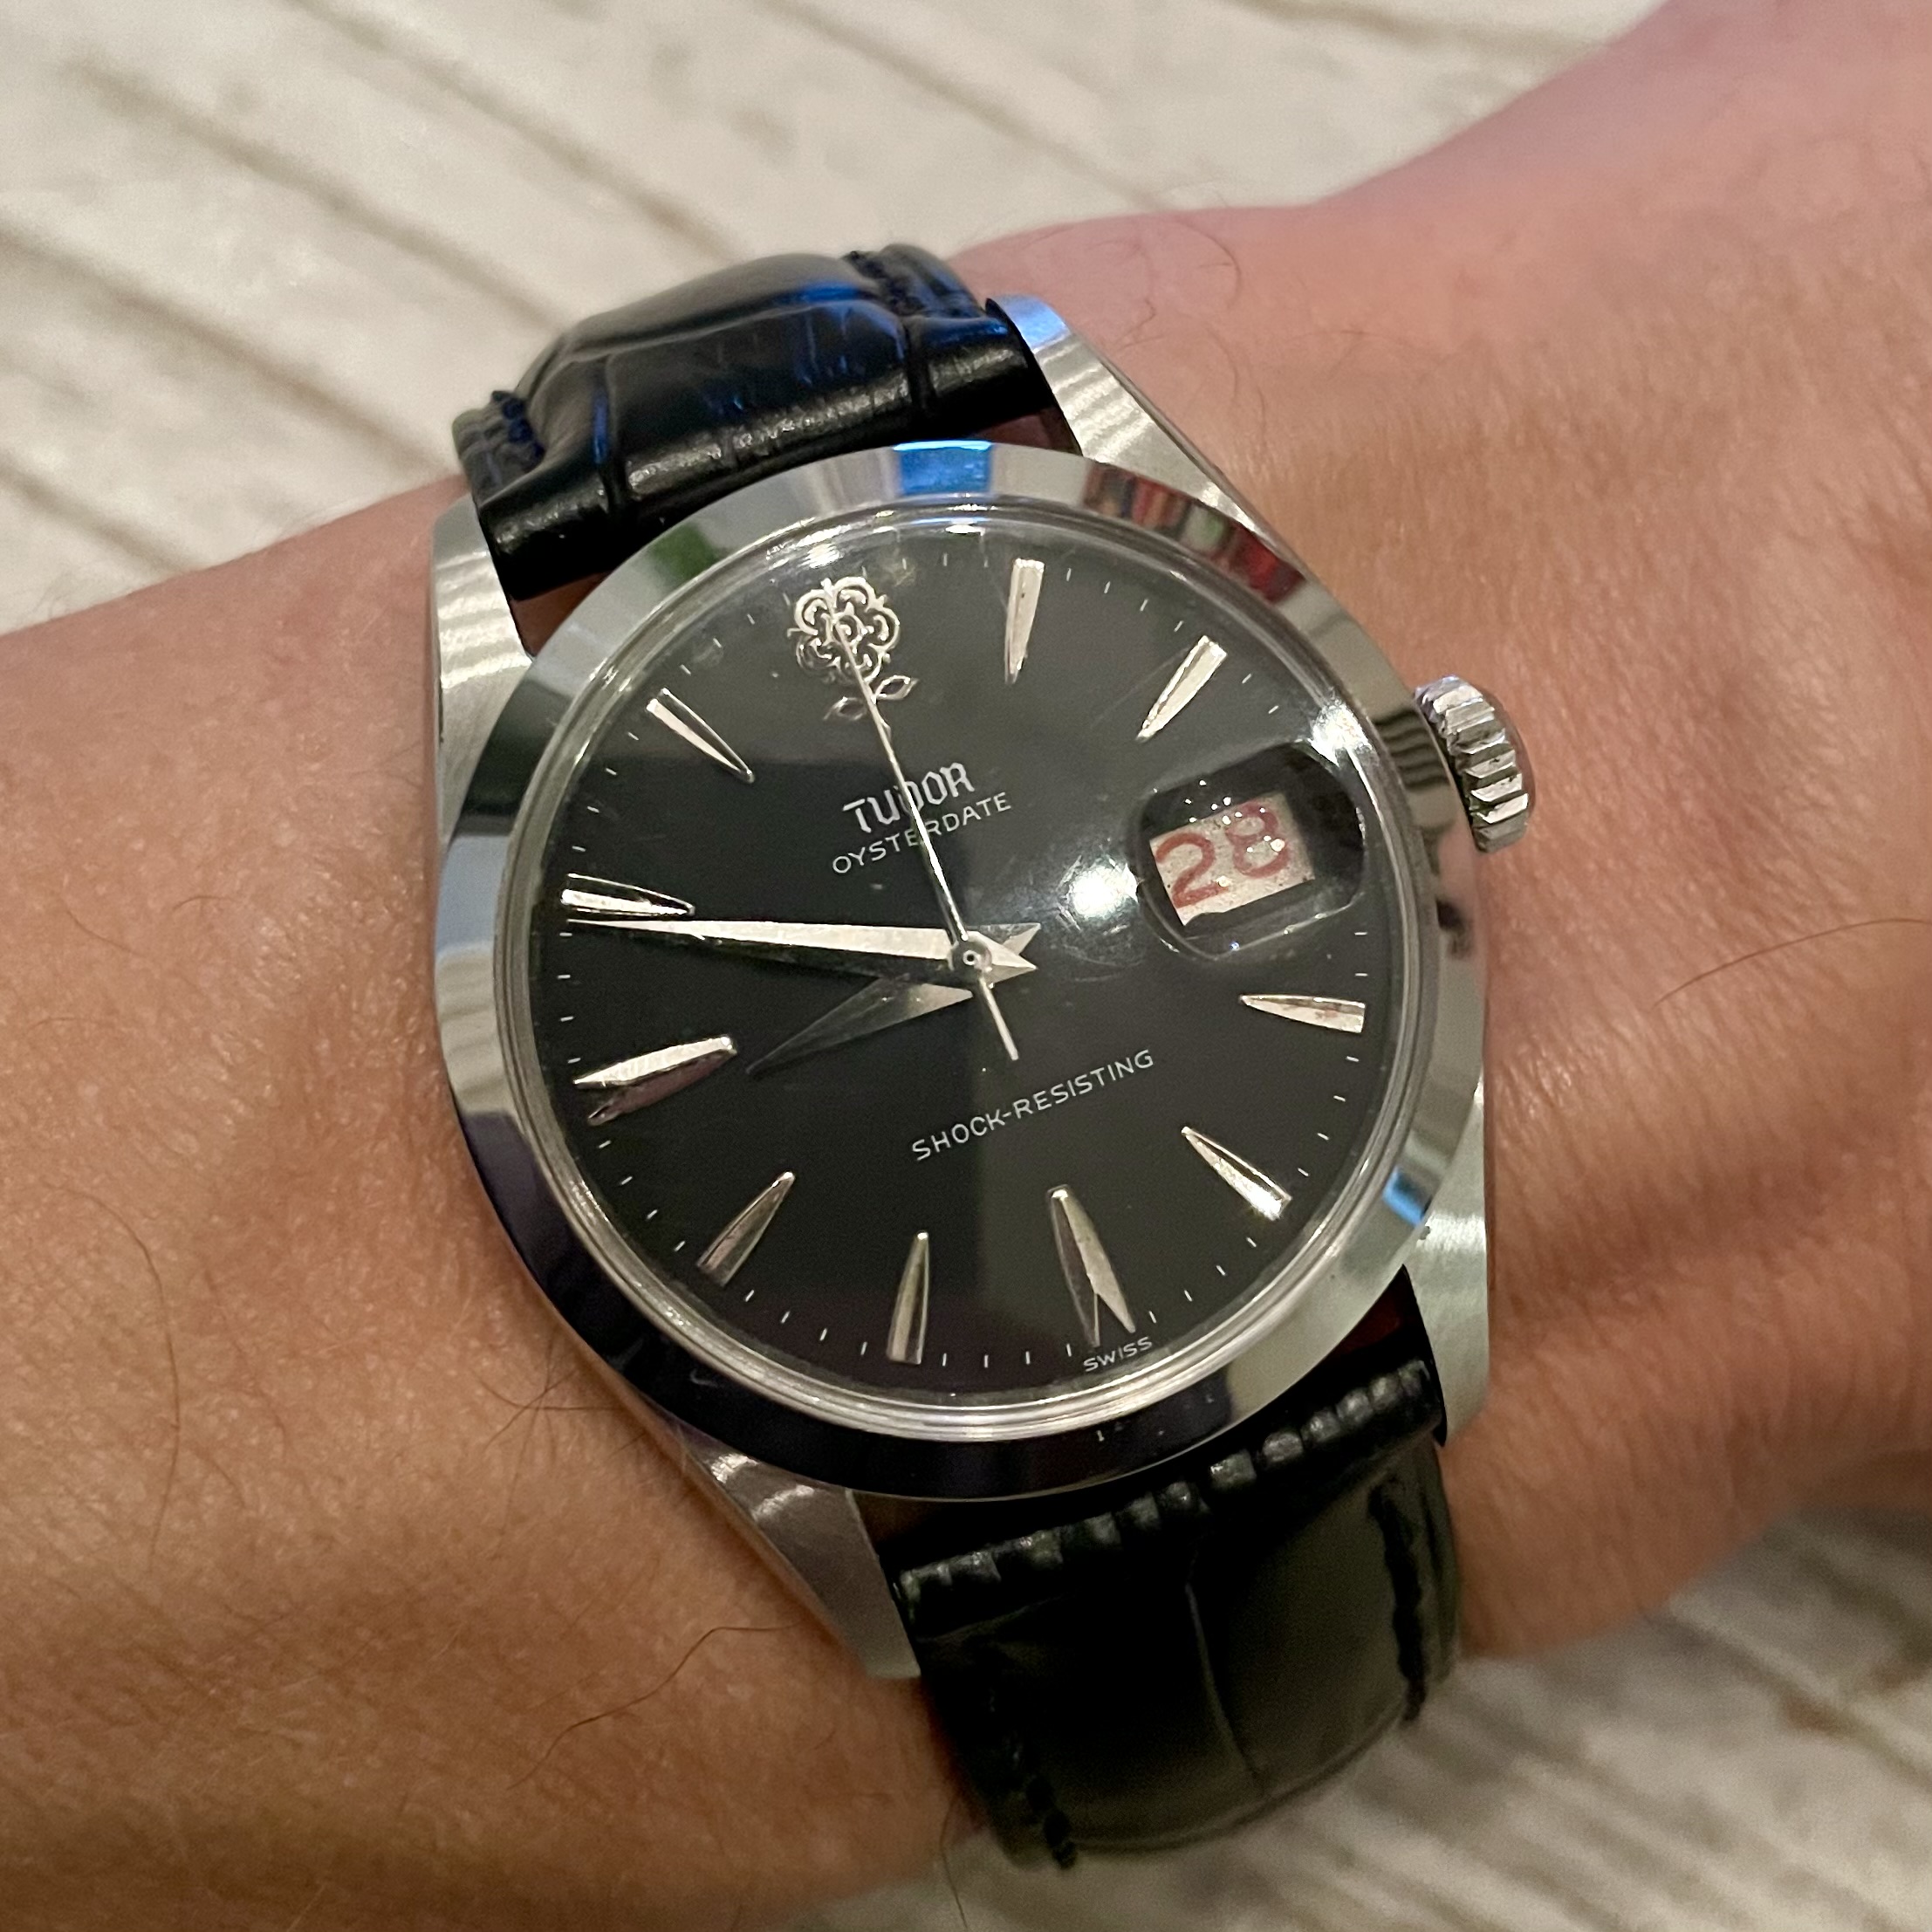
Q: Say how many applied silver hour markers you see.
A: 10